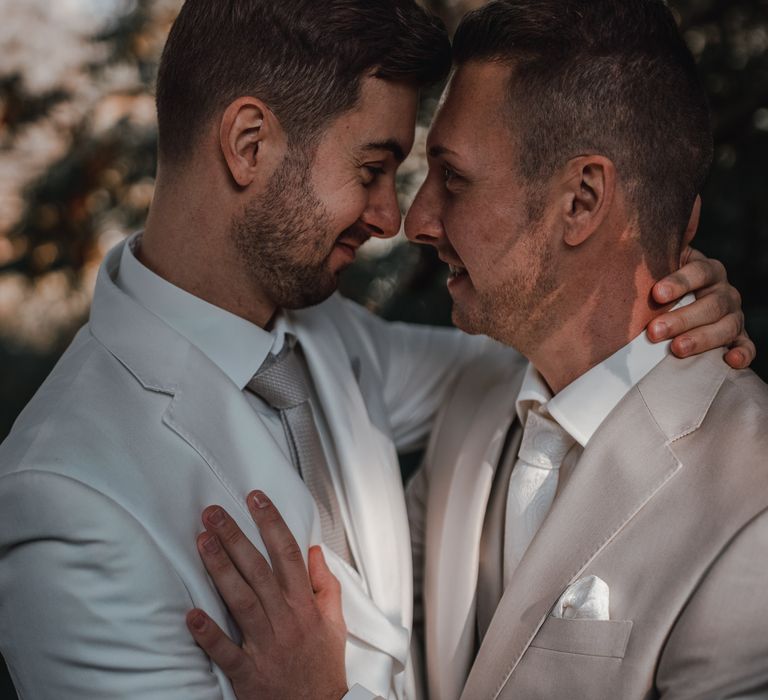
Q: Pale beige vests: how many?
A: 1